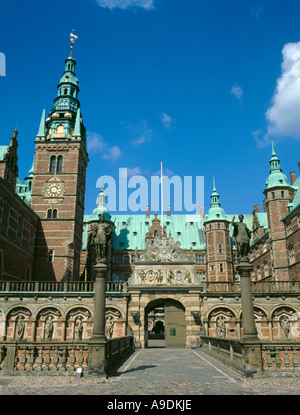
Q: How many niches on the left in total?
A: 4